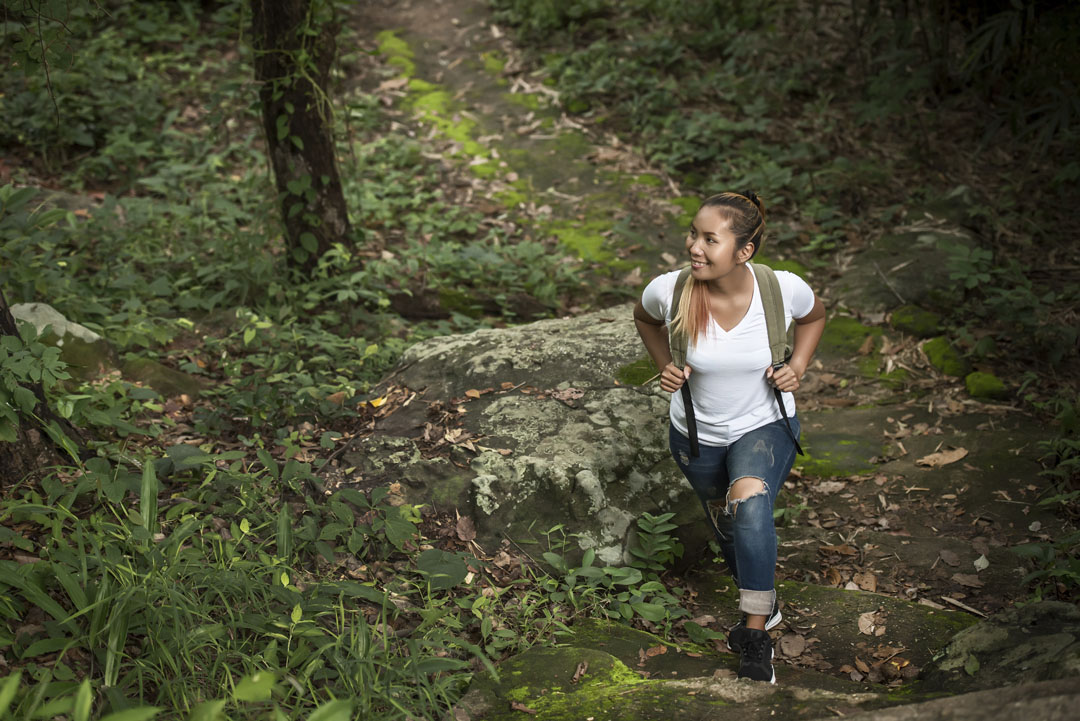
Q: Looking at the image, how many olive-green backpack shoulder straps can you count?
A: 2